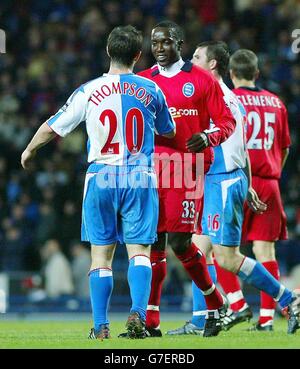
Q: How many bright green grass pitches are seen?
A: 1